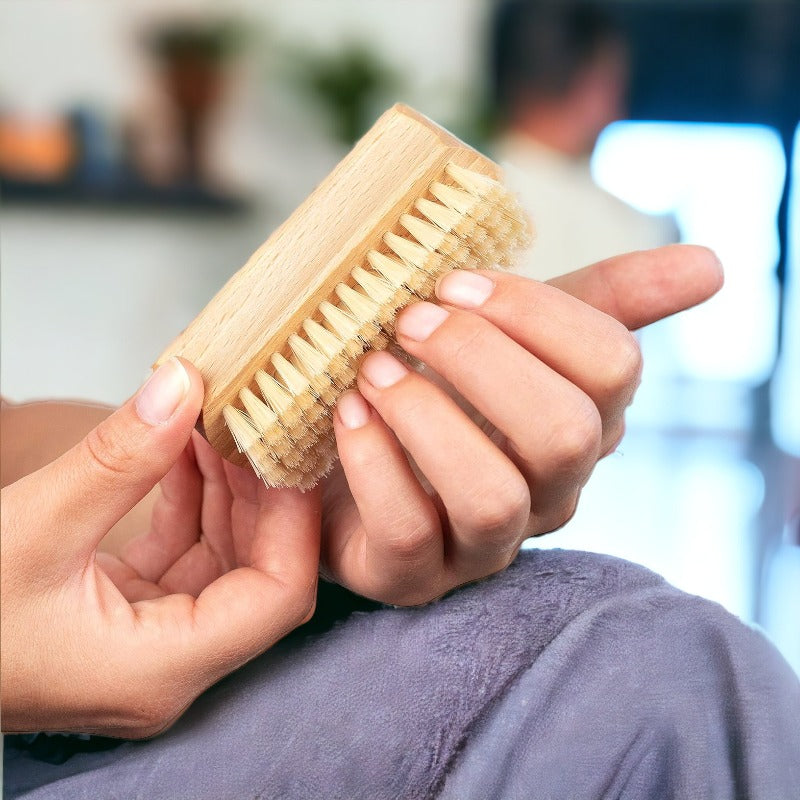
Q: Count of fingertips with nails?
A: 5